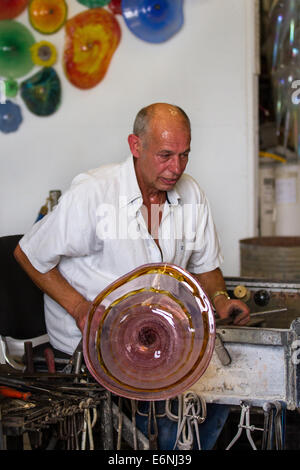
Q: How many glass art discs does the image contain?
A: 12